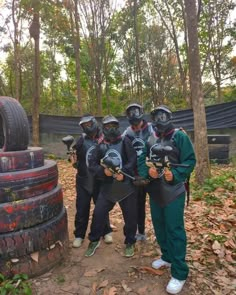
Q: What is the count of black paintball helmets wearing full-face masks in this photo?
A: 4